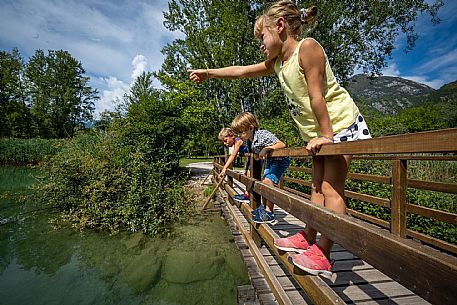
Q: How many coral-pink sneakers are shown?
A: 2